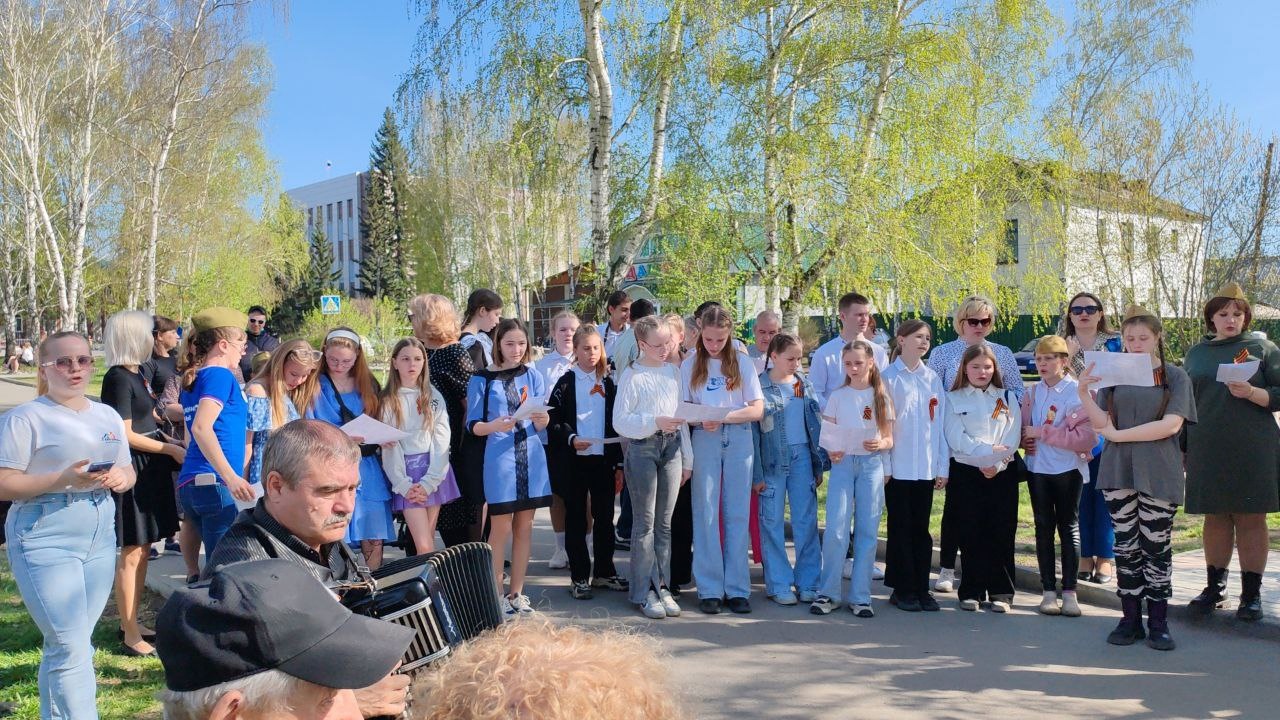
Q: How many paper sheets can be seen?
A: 9